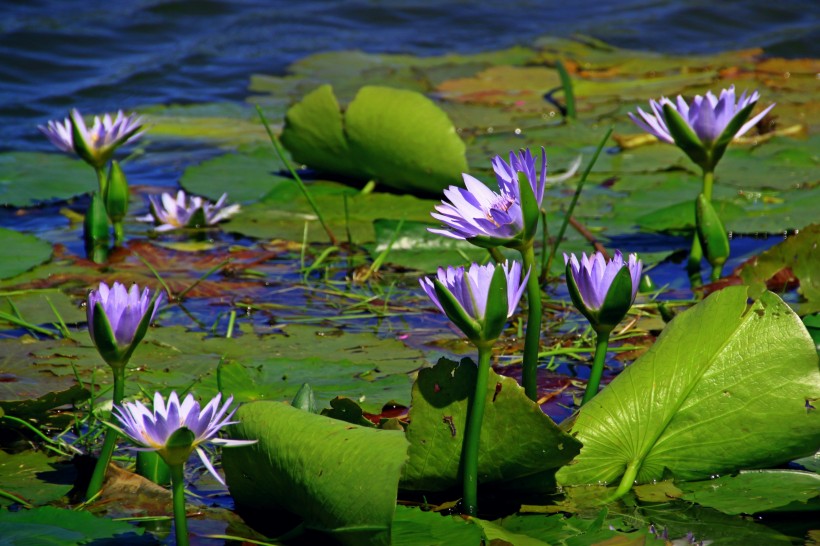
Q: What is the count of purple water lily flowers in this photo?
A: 8